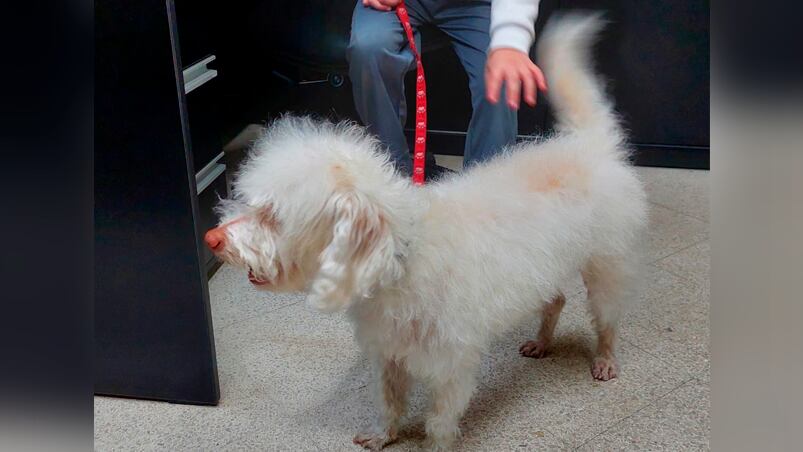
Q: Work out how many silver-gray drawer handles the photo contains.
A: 2